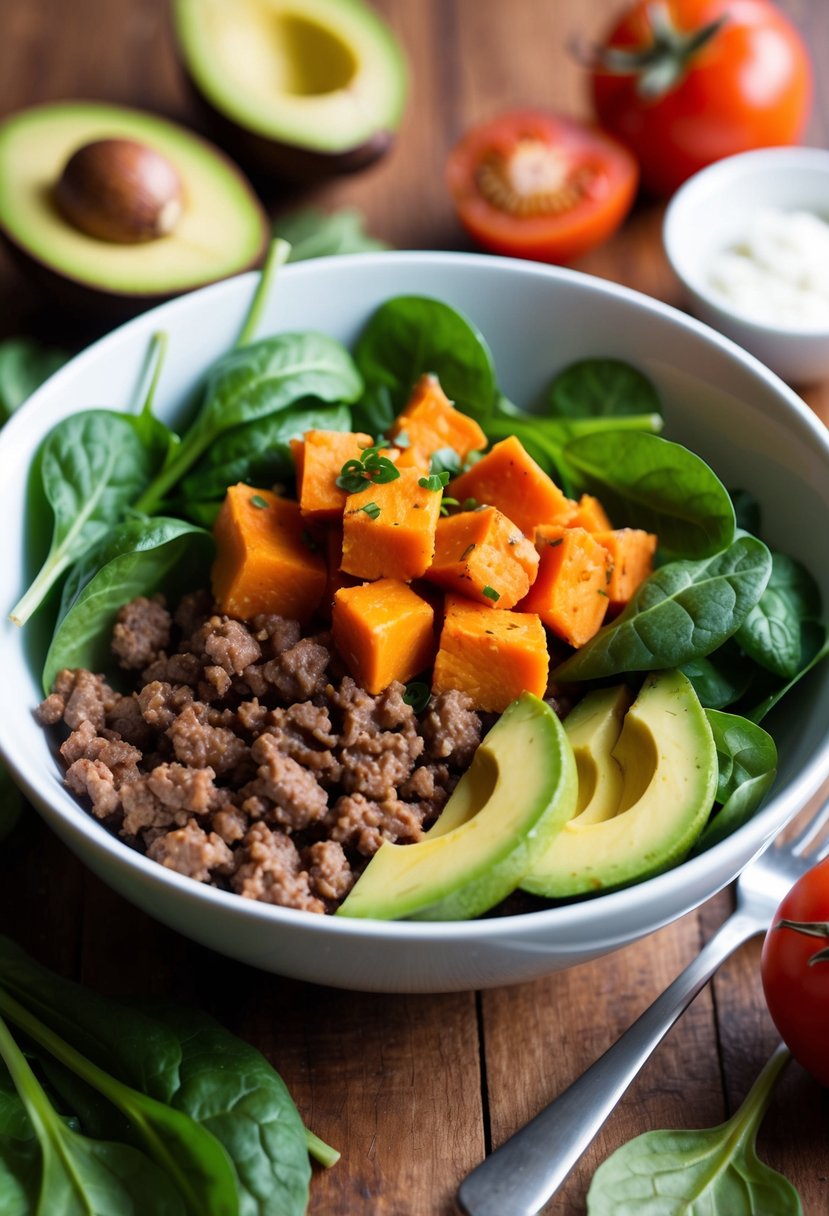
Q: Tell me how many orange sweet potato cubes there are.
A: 11